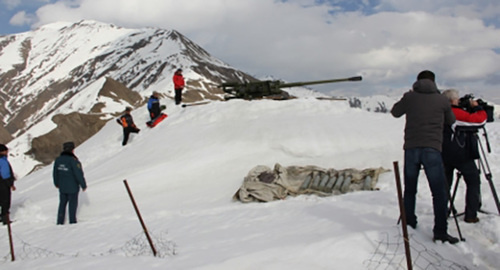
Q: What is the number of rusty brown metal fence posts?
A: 3